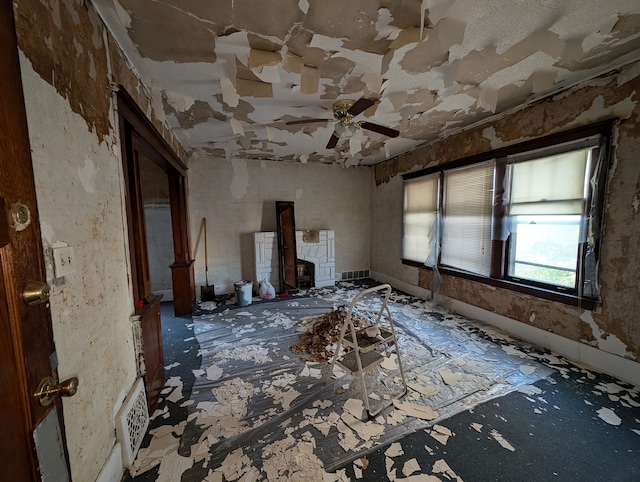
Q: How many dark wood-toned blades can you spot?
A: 4